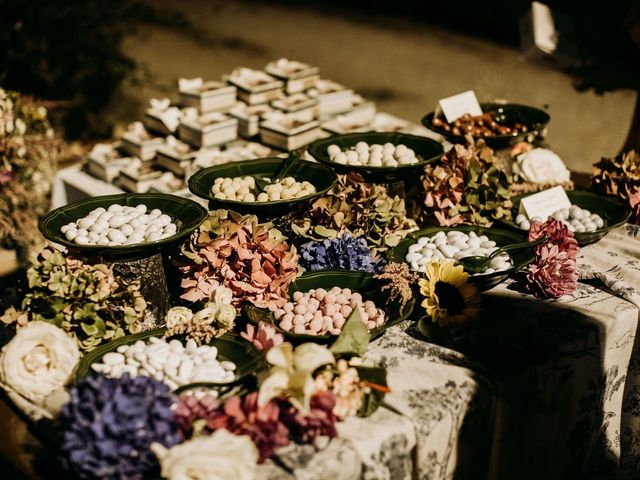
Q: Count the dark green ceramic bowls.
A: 8